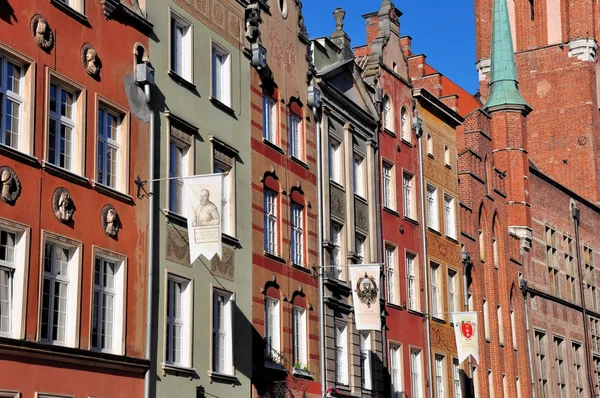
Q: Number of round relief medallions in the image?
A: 5